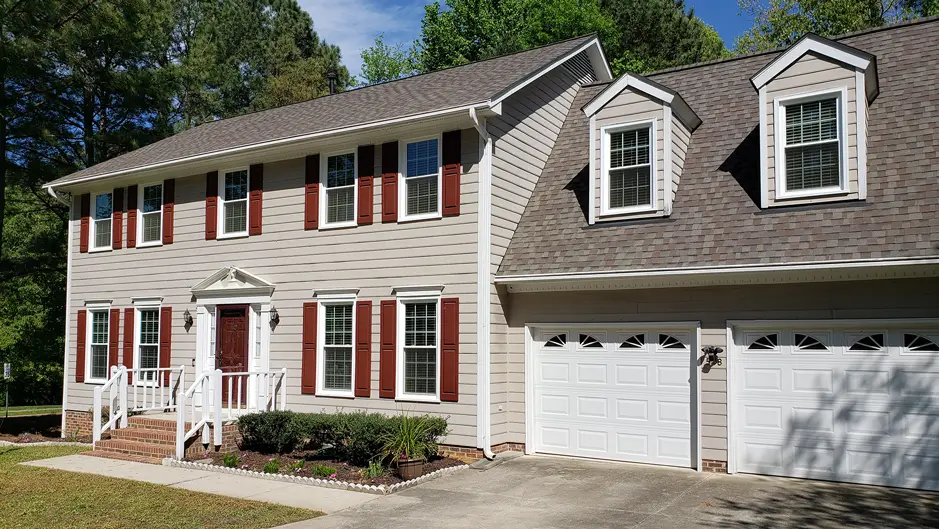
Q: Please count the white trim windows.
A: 11